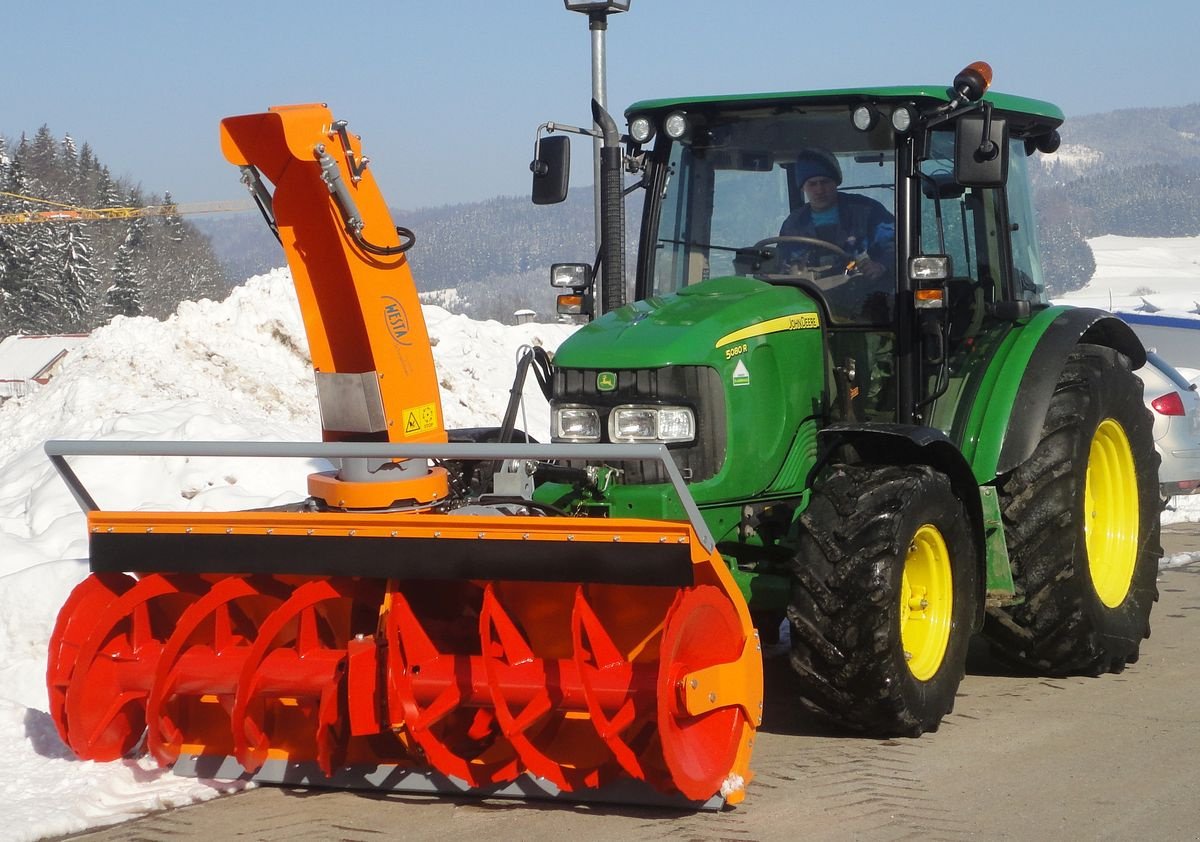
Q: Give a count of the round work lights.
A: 4